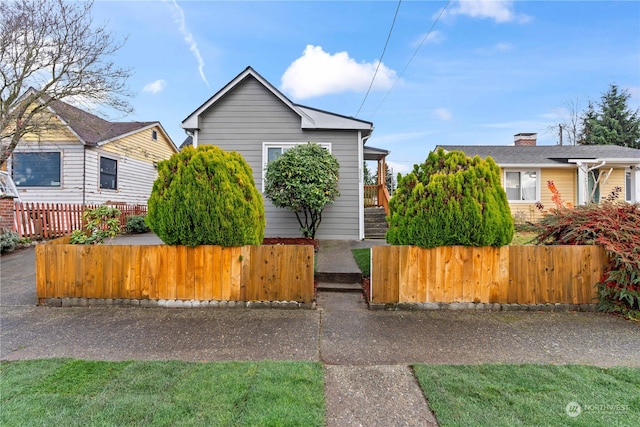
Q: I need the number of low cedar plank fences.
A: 2